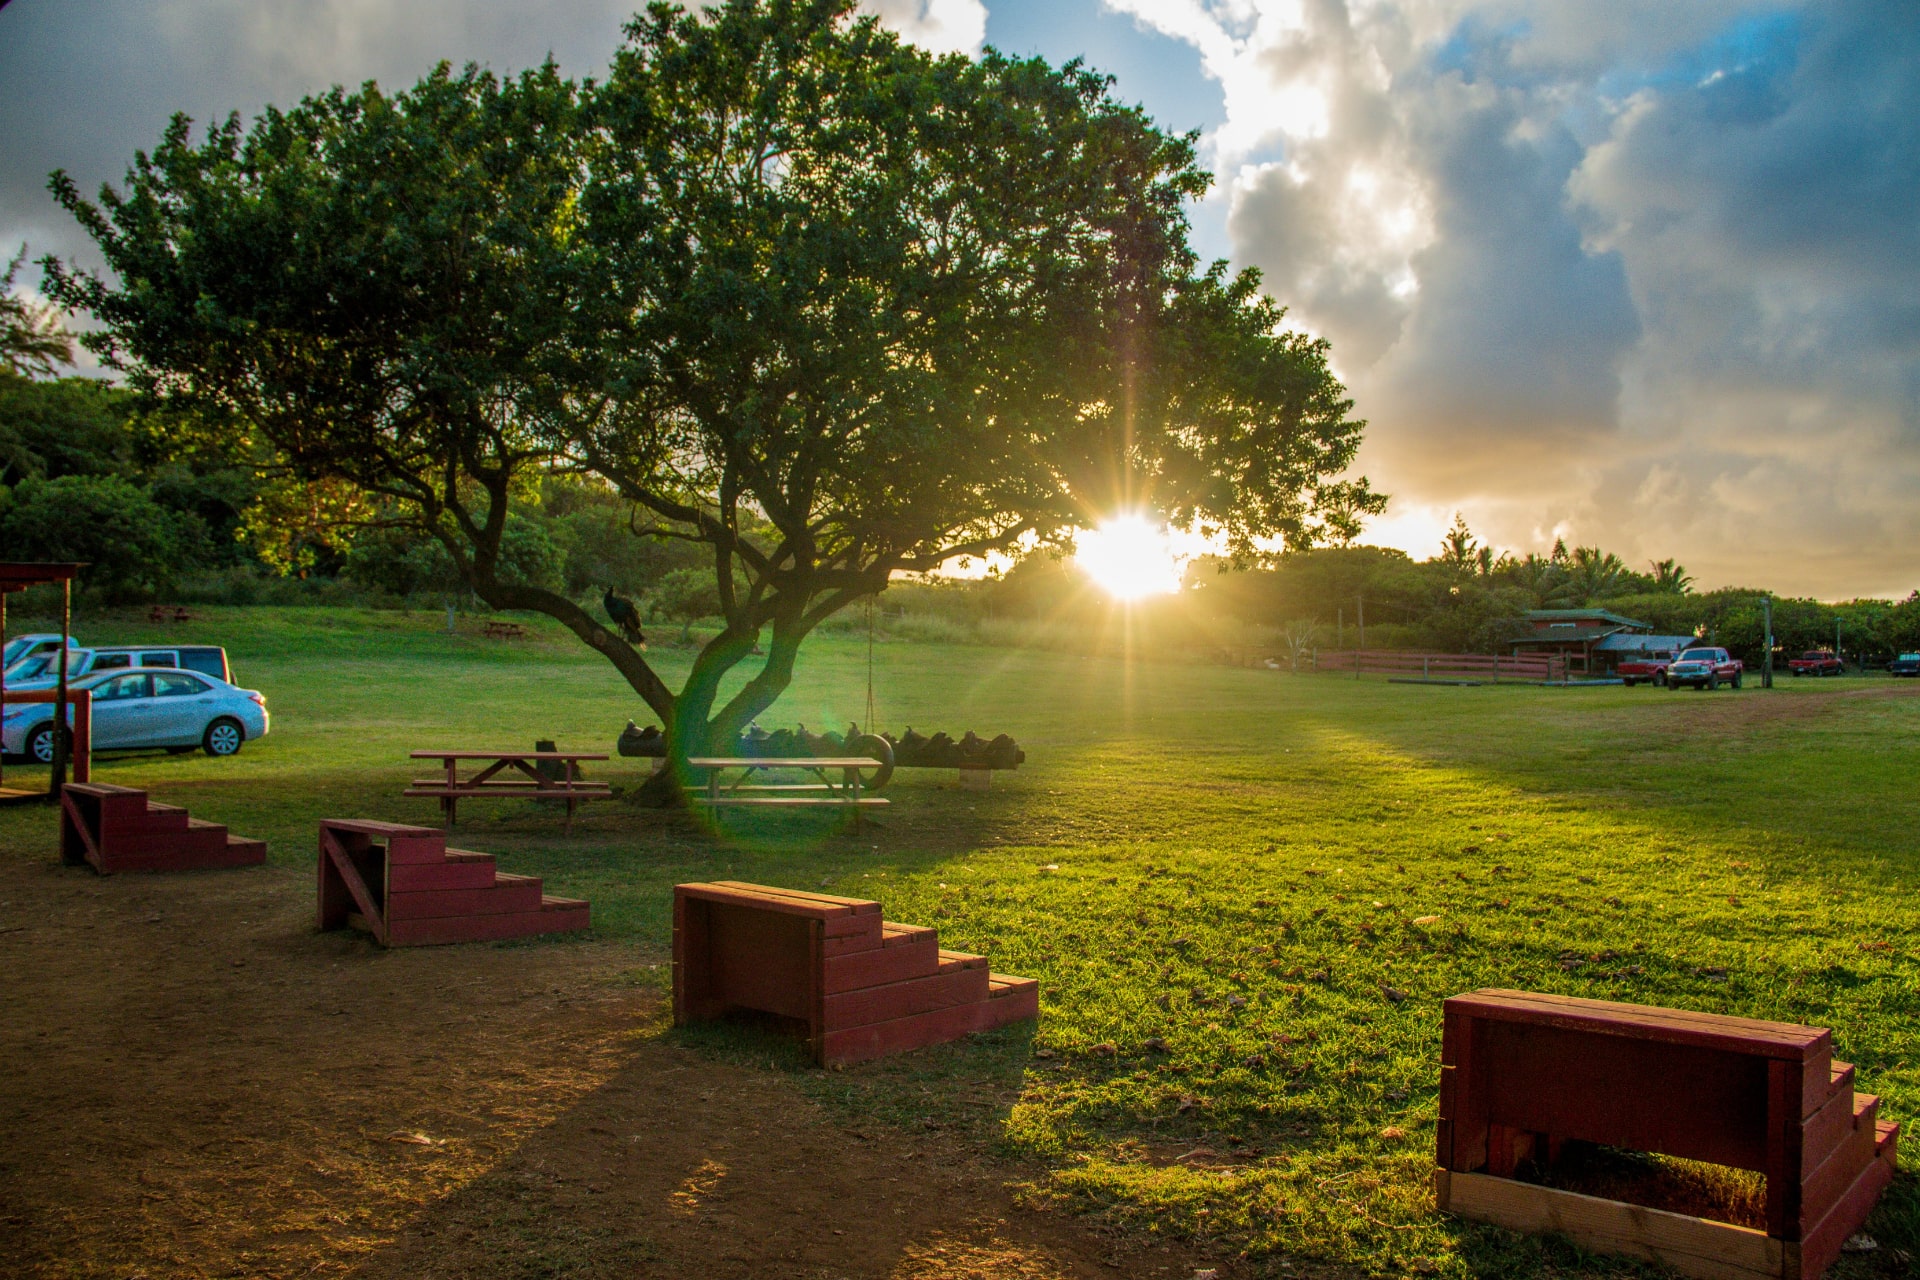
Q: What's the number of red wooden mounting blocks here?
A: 4